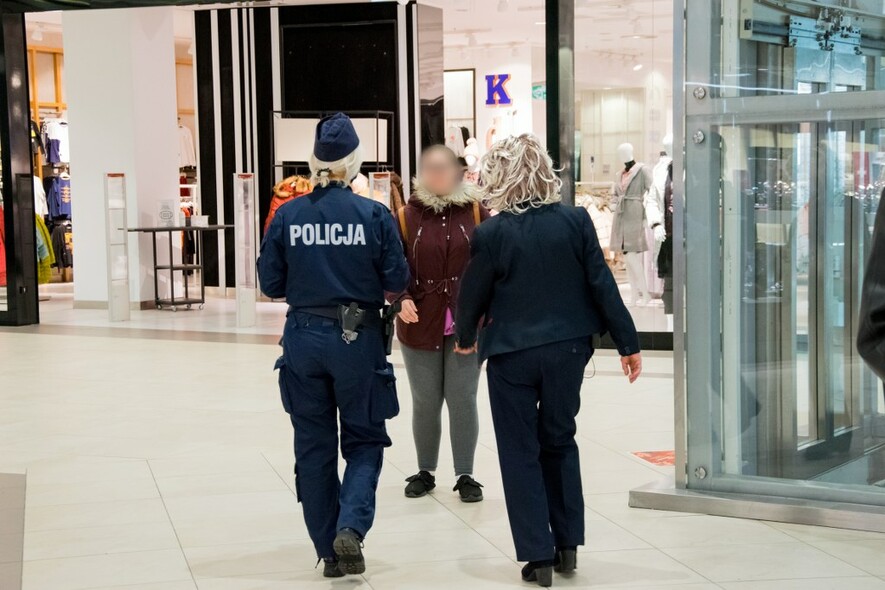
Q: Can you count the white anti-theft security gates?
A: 3